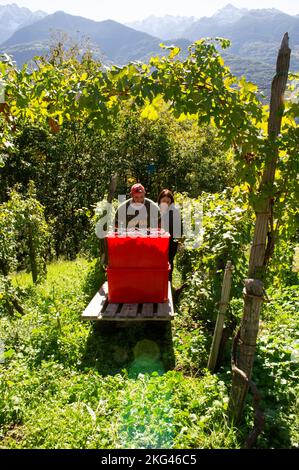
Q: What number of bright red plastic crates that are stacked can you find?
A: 2